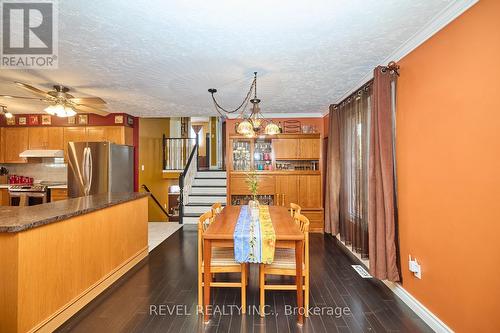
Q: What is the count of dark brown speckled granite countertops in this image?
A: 1